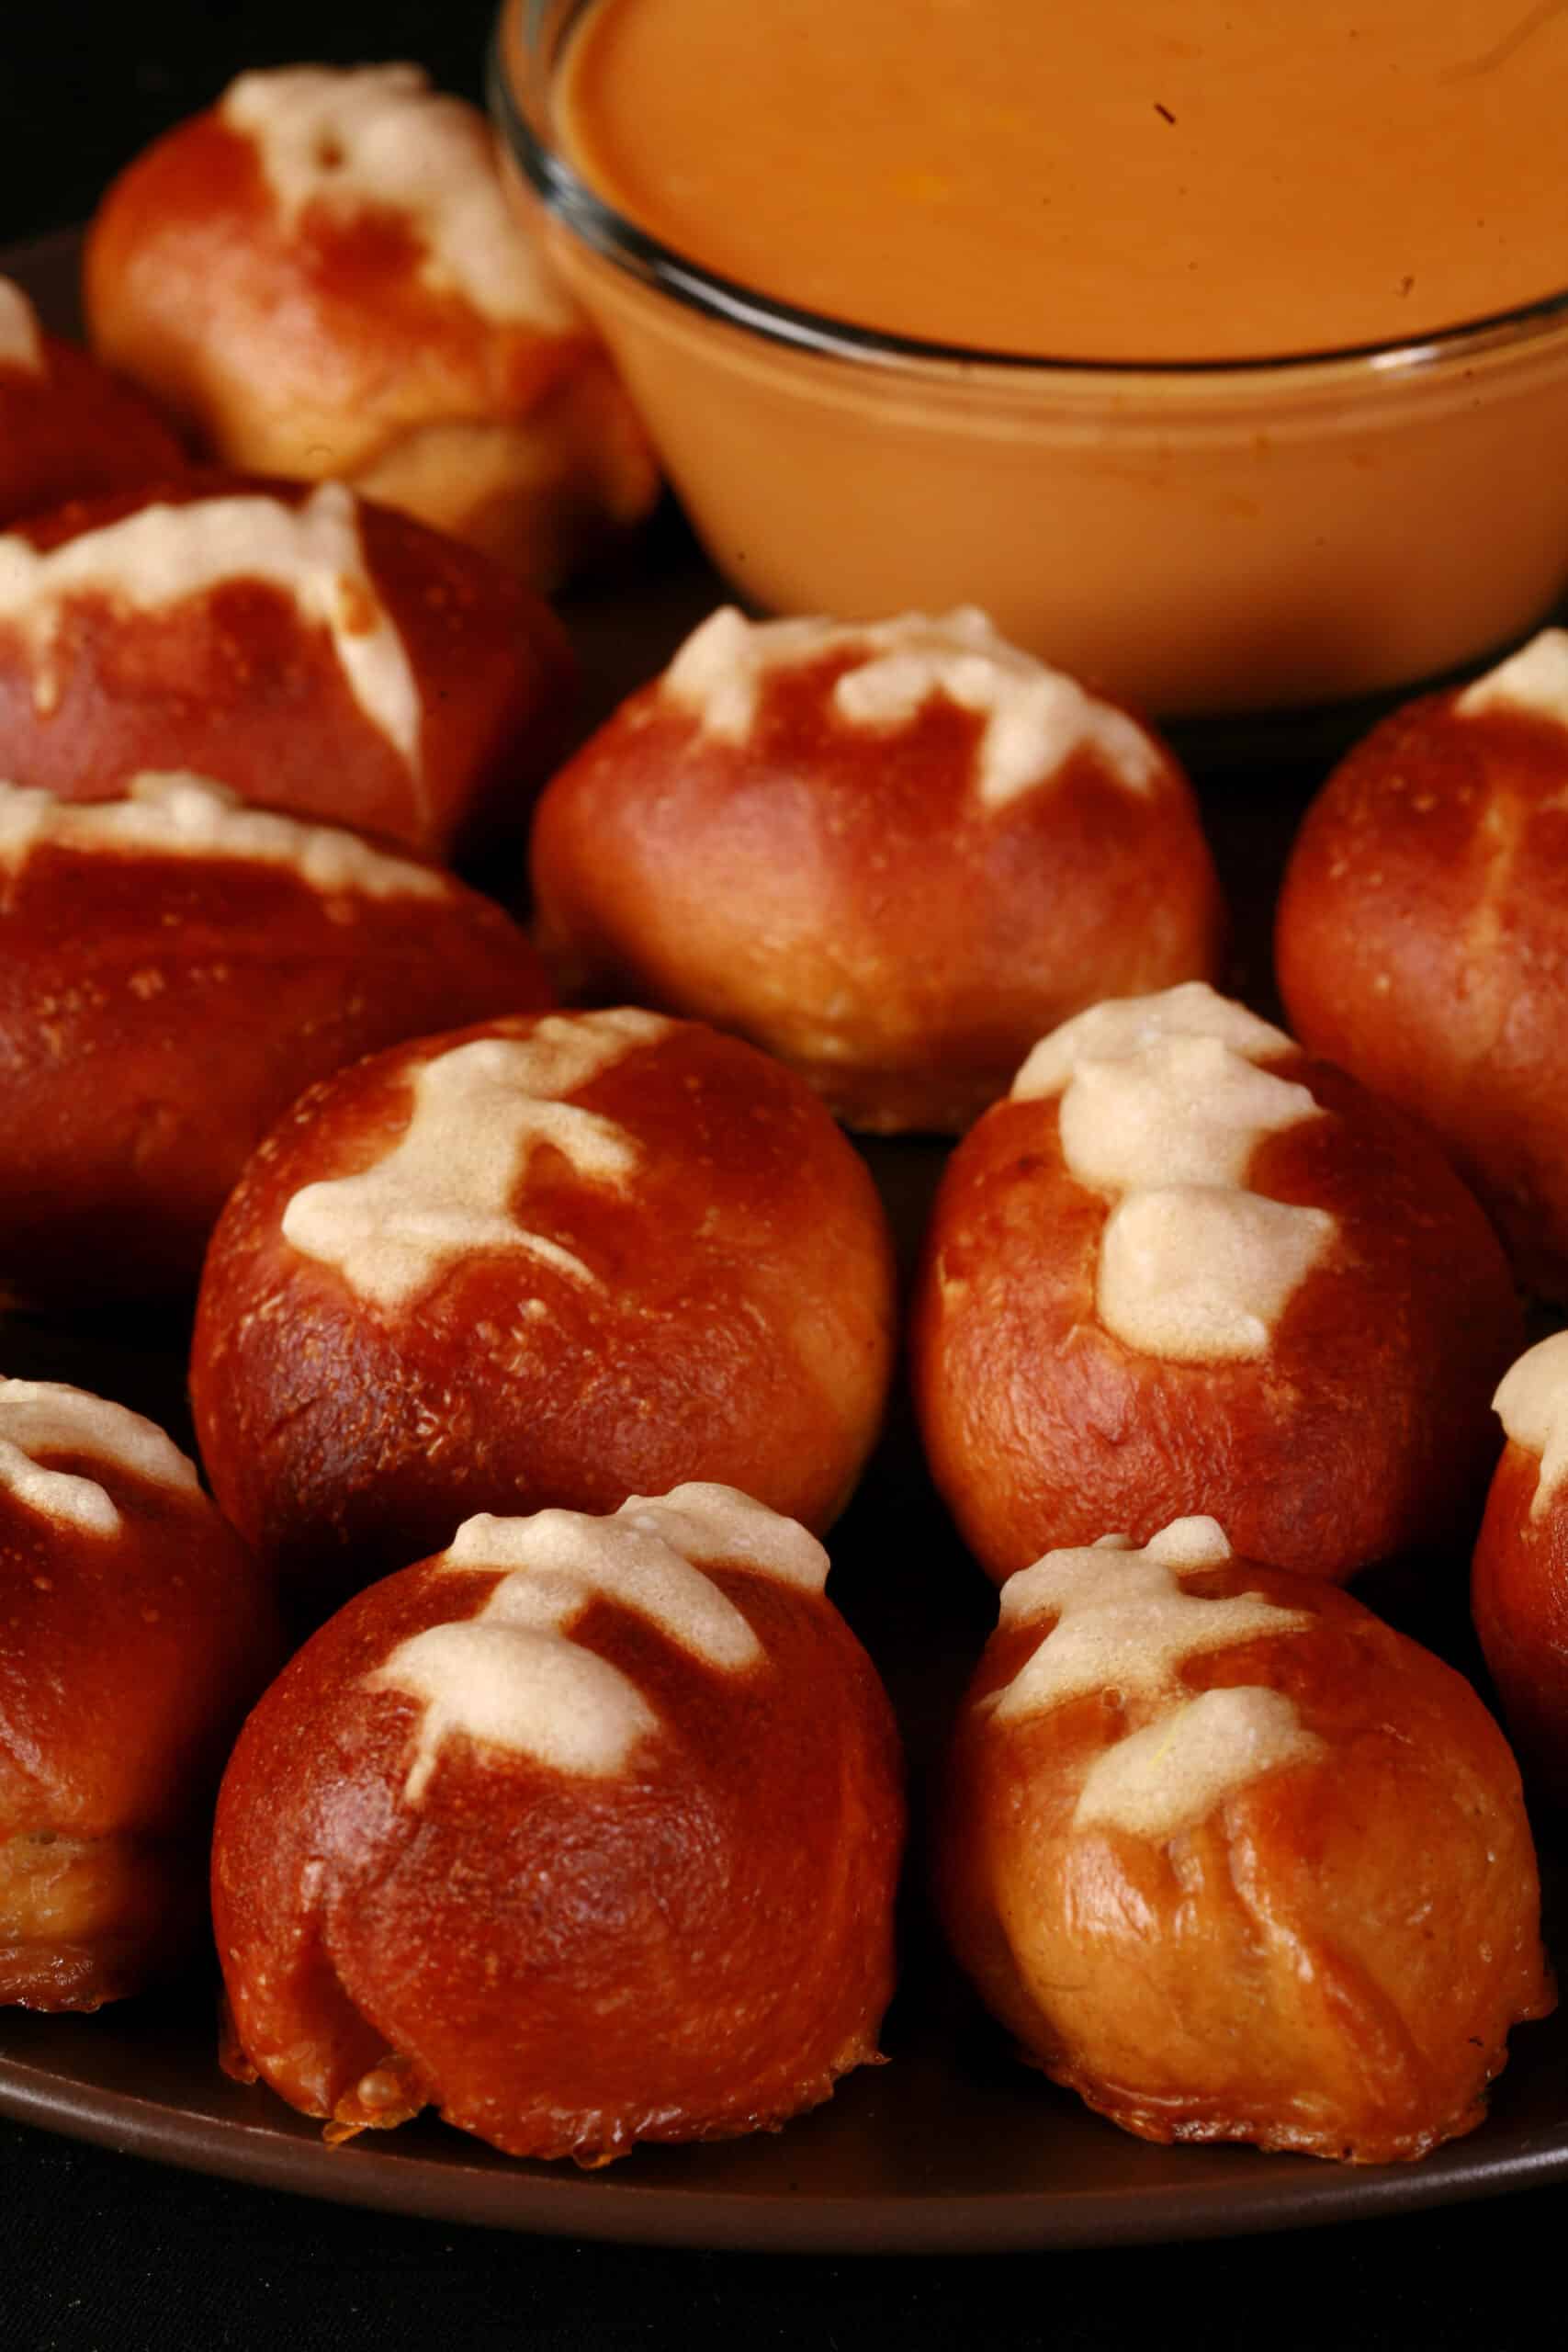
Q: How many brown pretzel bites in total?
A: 12